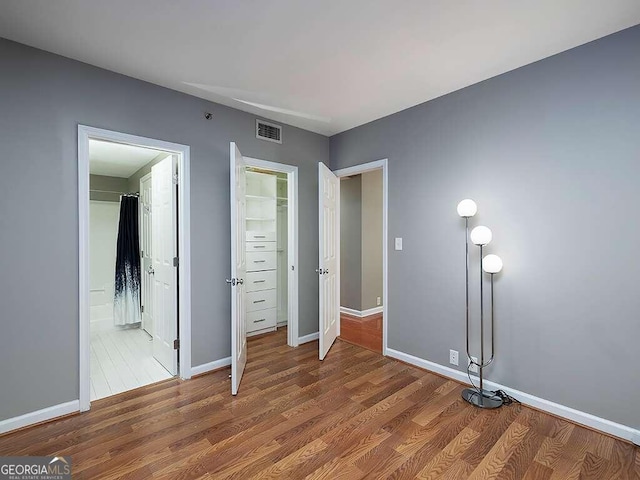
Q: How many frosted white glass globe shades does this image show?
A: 3